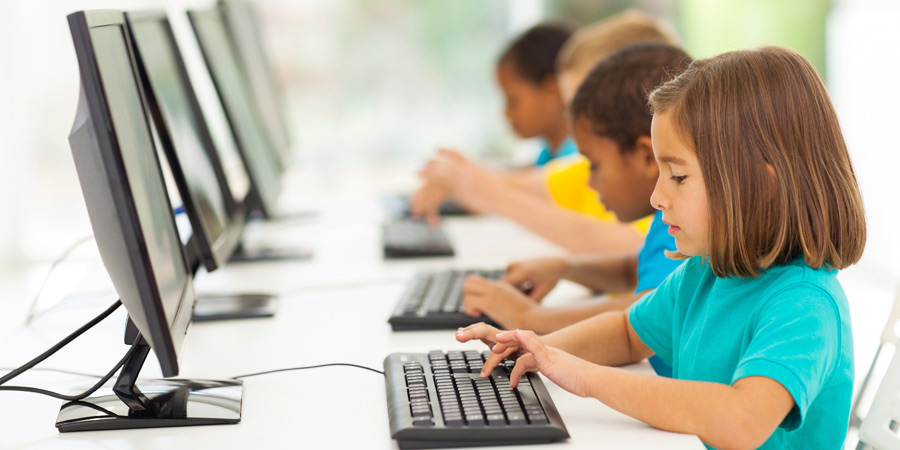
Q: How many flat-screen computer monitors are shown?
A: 4